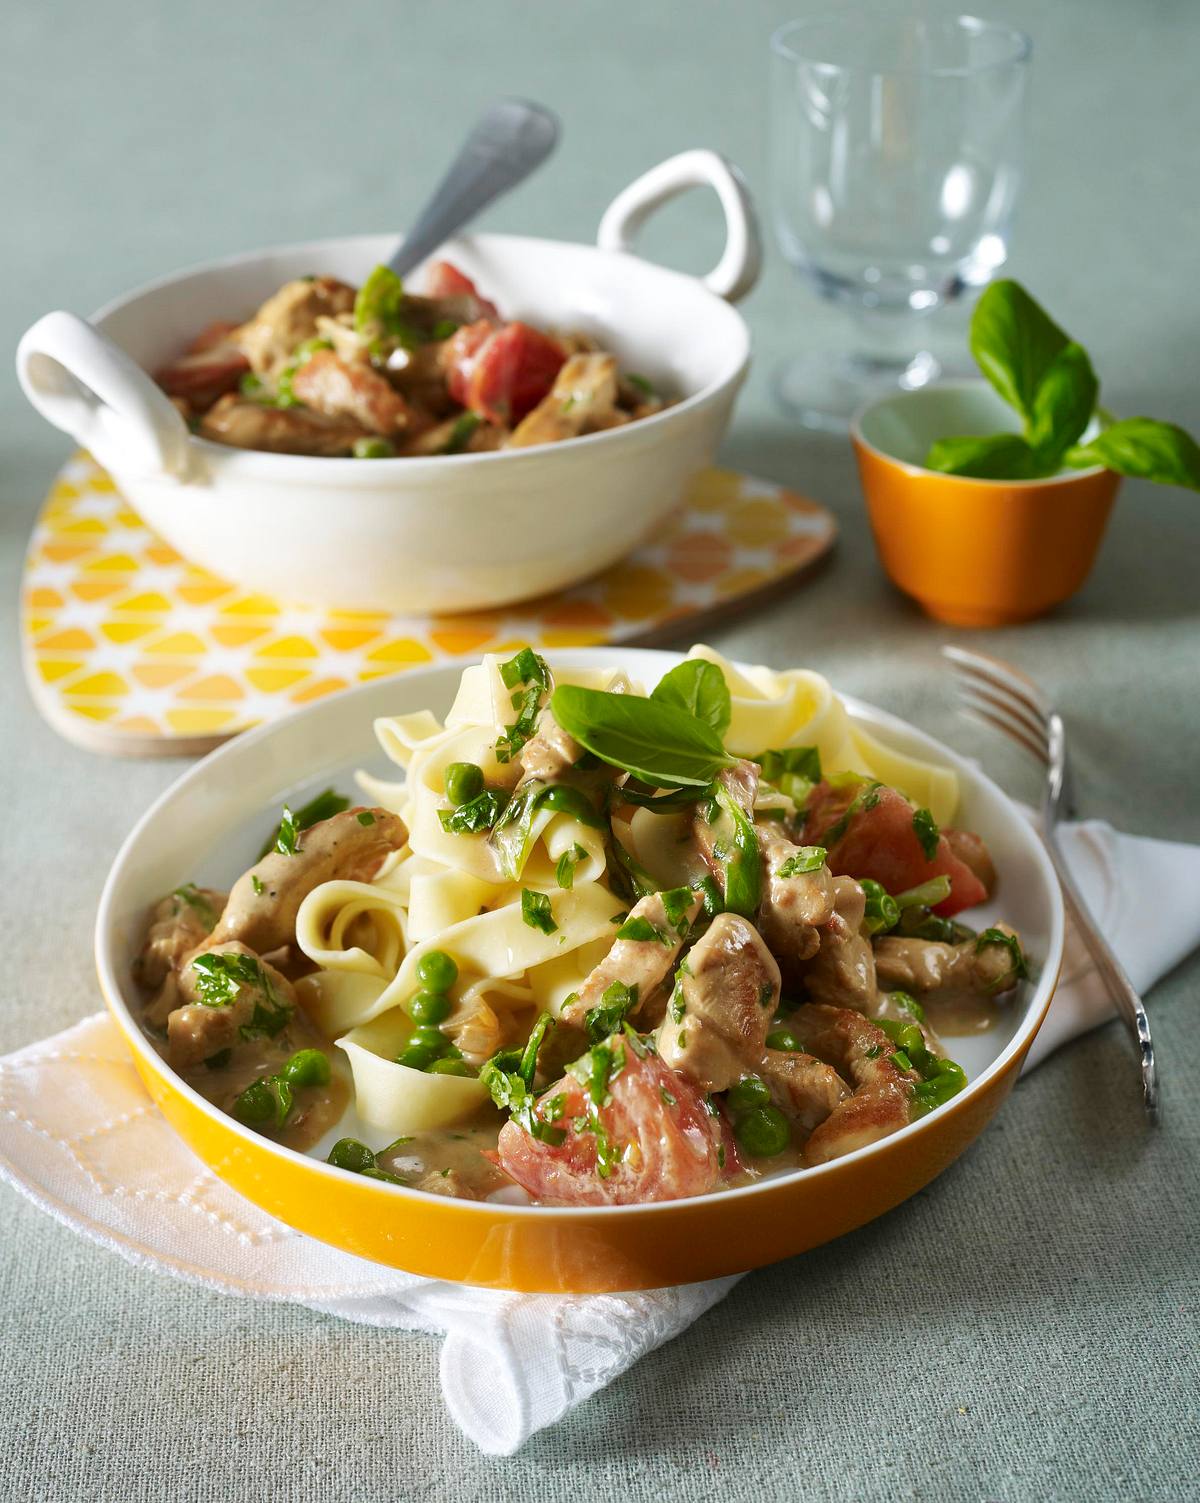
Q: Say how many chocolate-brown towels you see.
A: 0